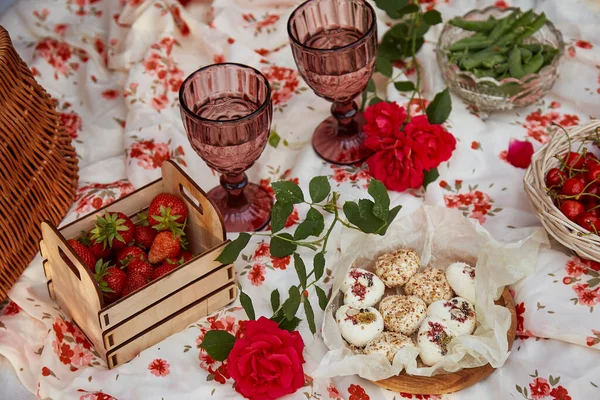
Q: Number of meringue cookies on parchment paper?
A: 9